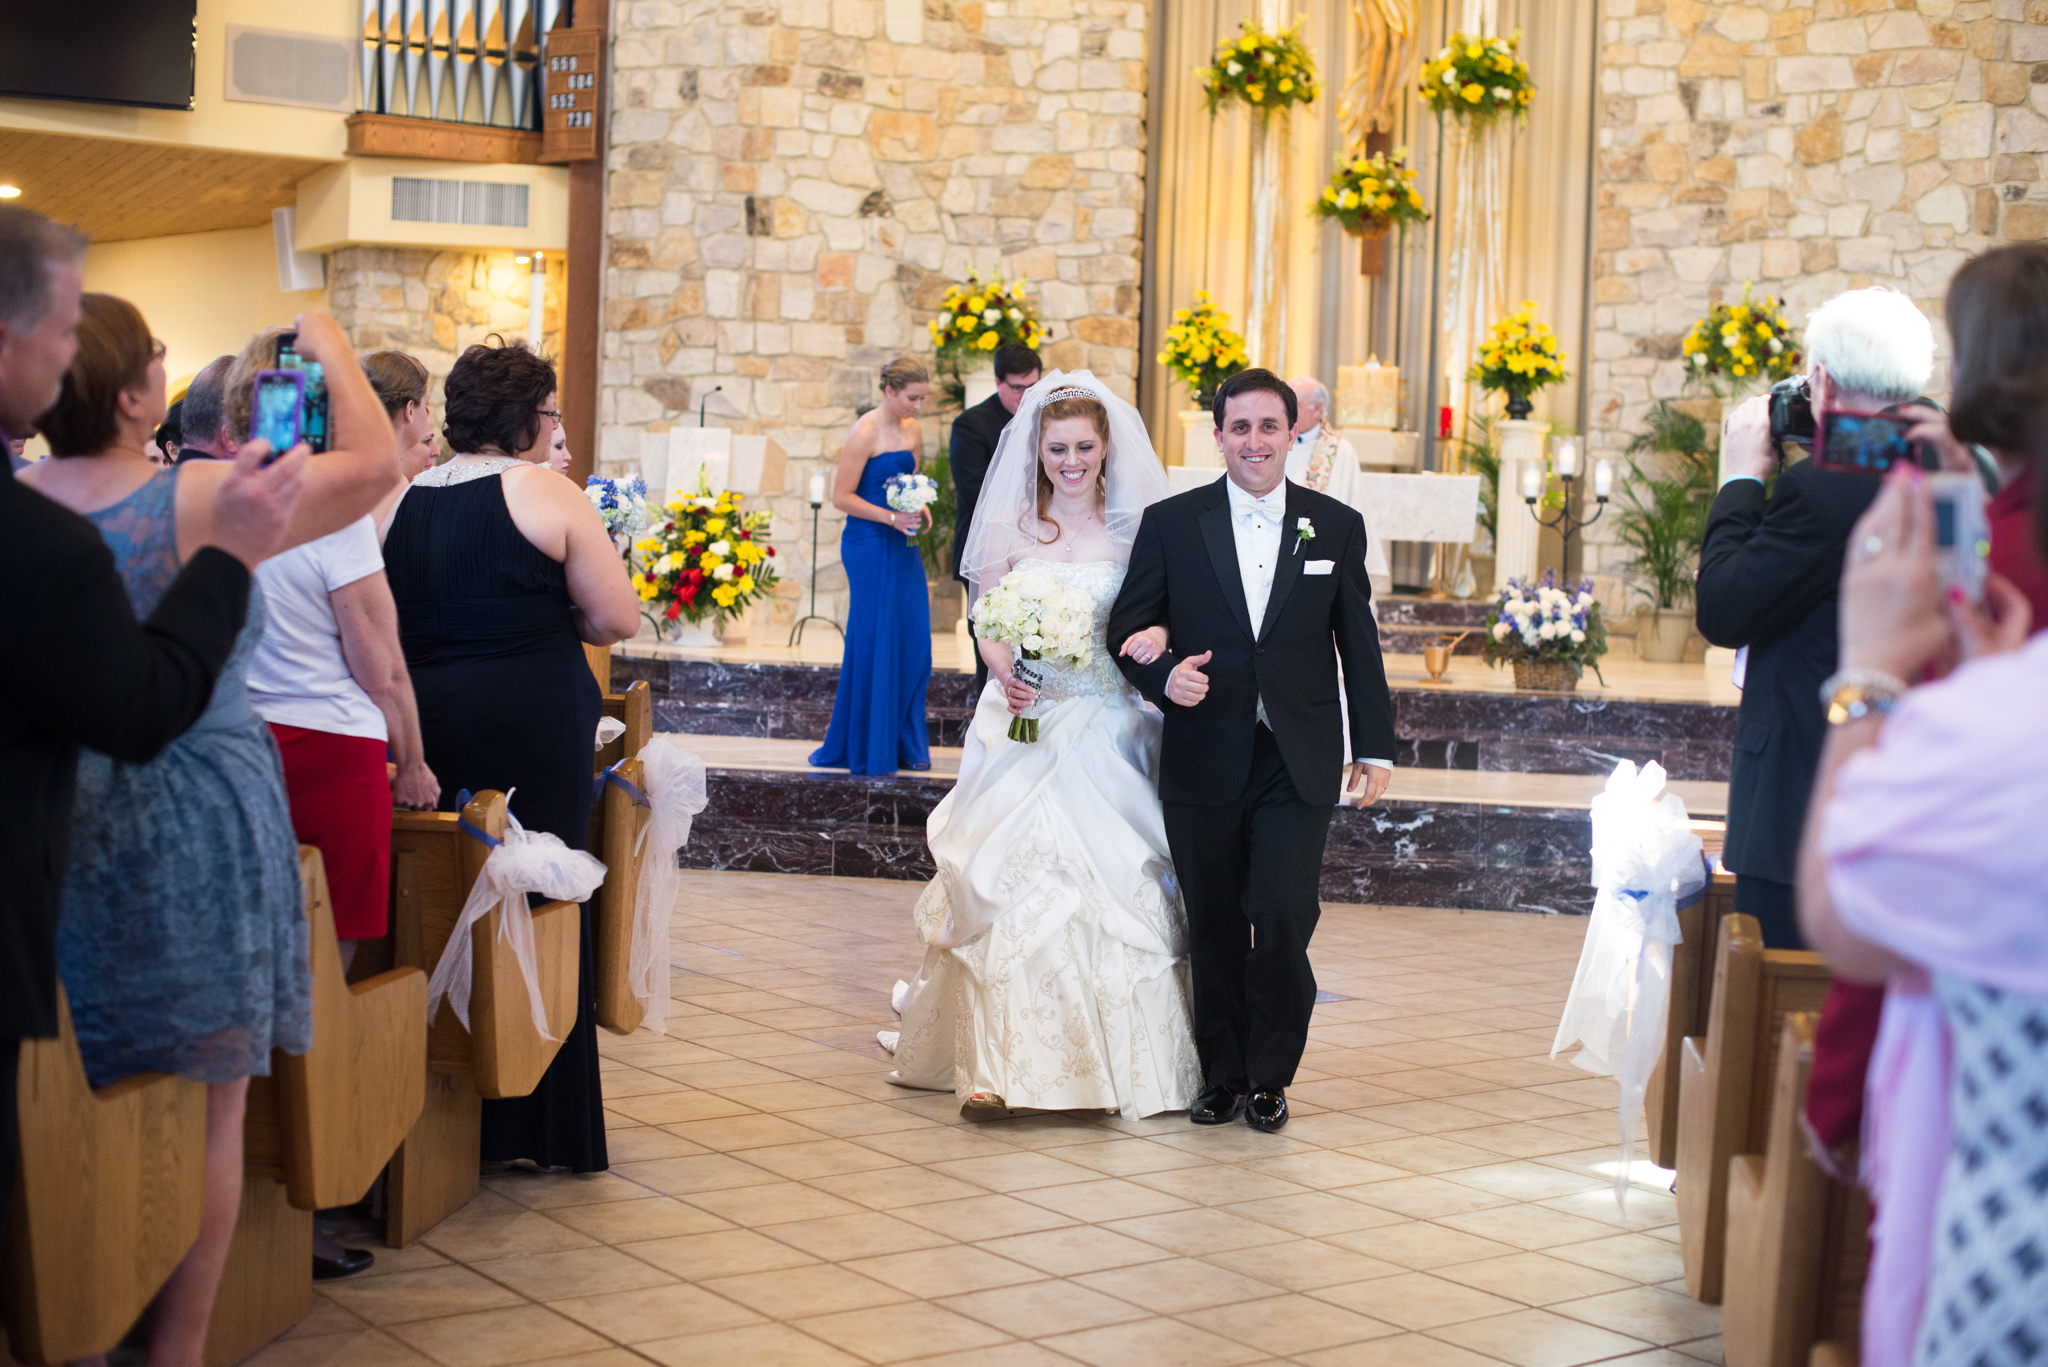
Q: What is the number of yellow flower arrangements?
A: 8